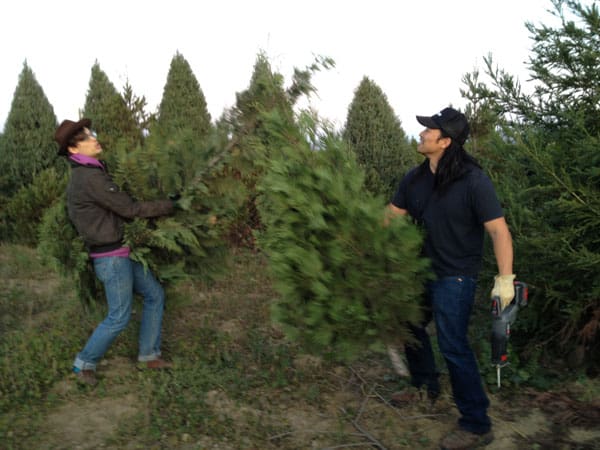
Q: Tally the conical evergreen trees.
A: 5